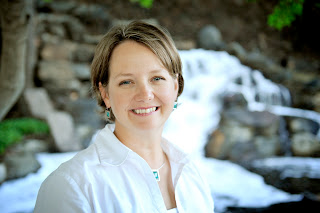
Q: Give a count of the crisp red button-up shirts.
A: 0